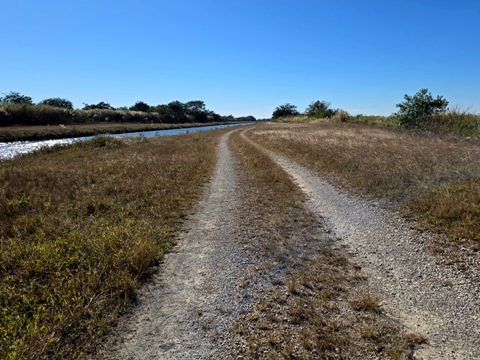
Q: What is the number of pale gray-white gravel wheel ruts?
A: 2